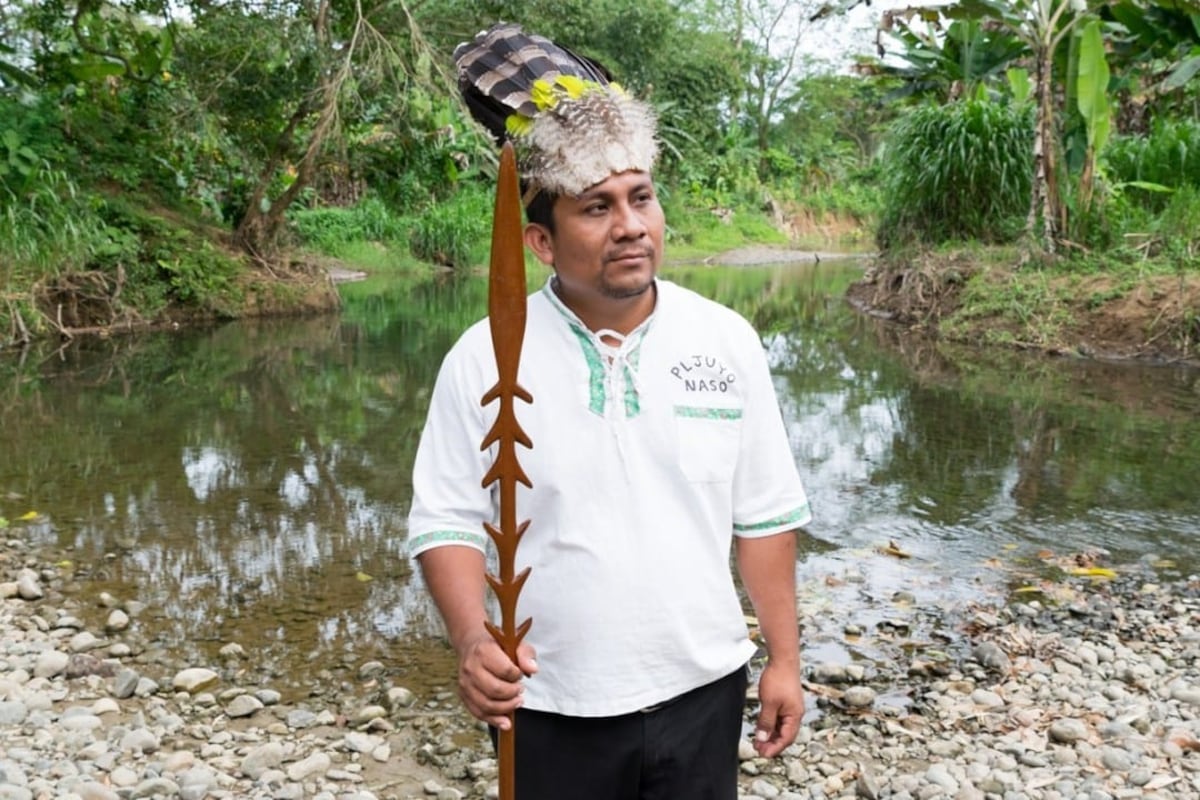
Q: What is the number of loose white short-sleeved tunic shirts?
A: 1